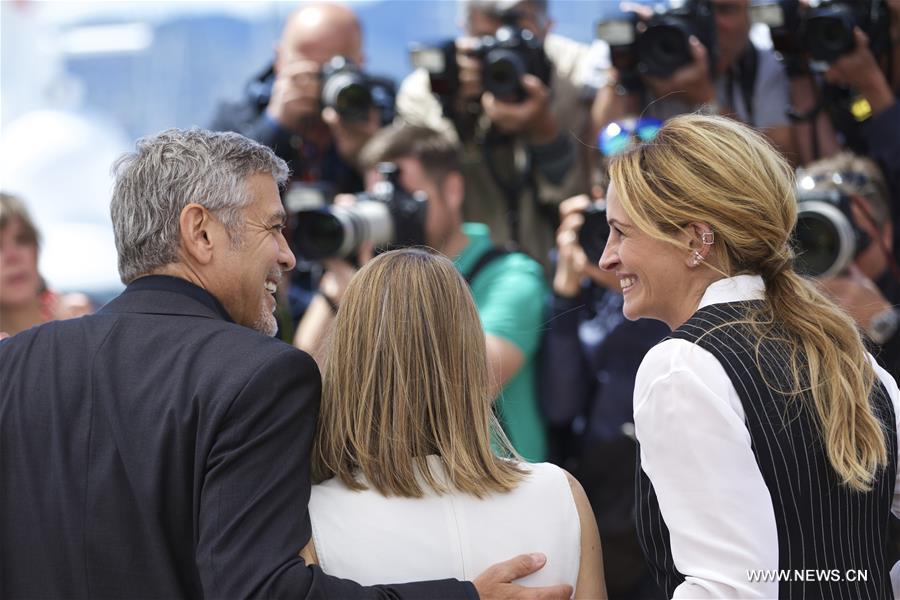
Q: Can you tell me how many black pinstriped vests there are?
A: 1